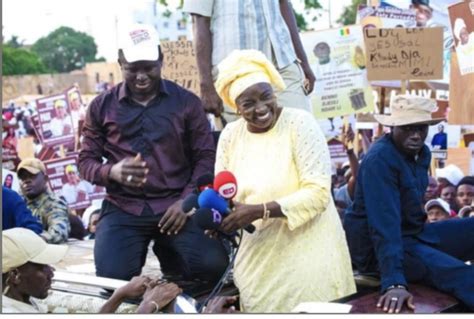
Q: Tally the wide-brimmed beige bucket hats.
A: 1